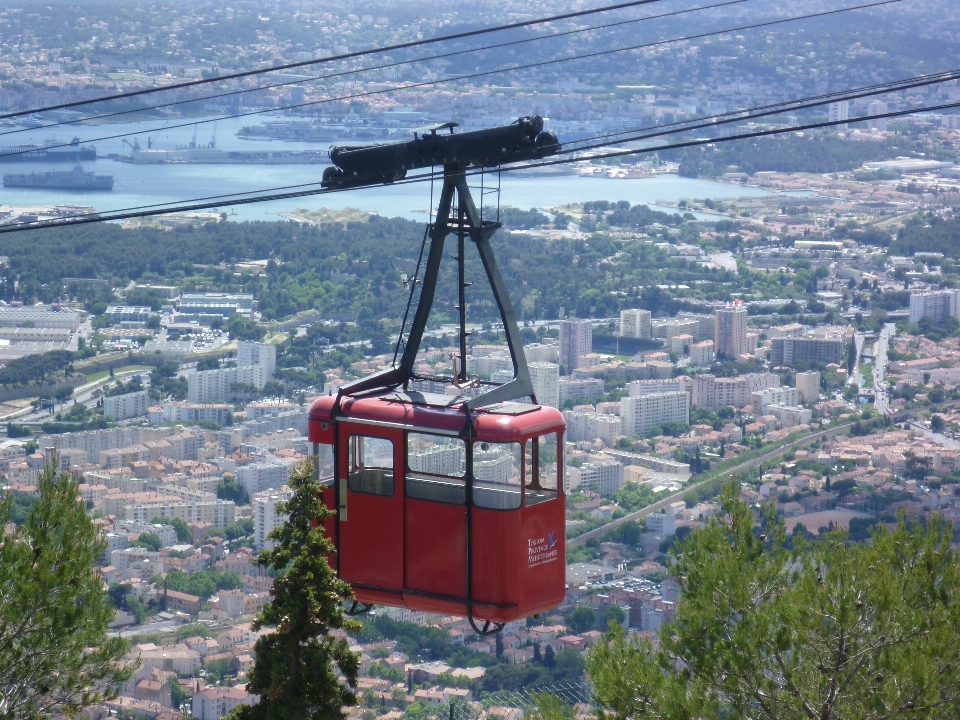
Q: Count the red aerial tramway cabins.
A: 1